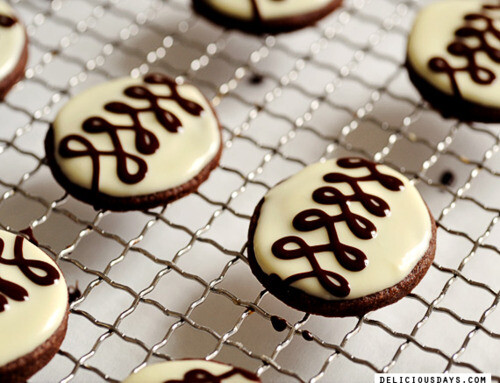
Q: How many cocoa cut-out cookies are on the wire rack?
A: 7